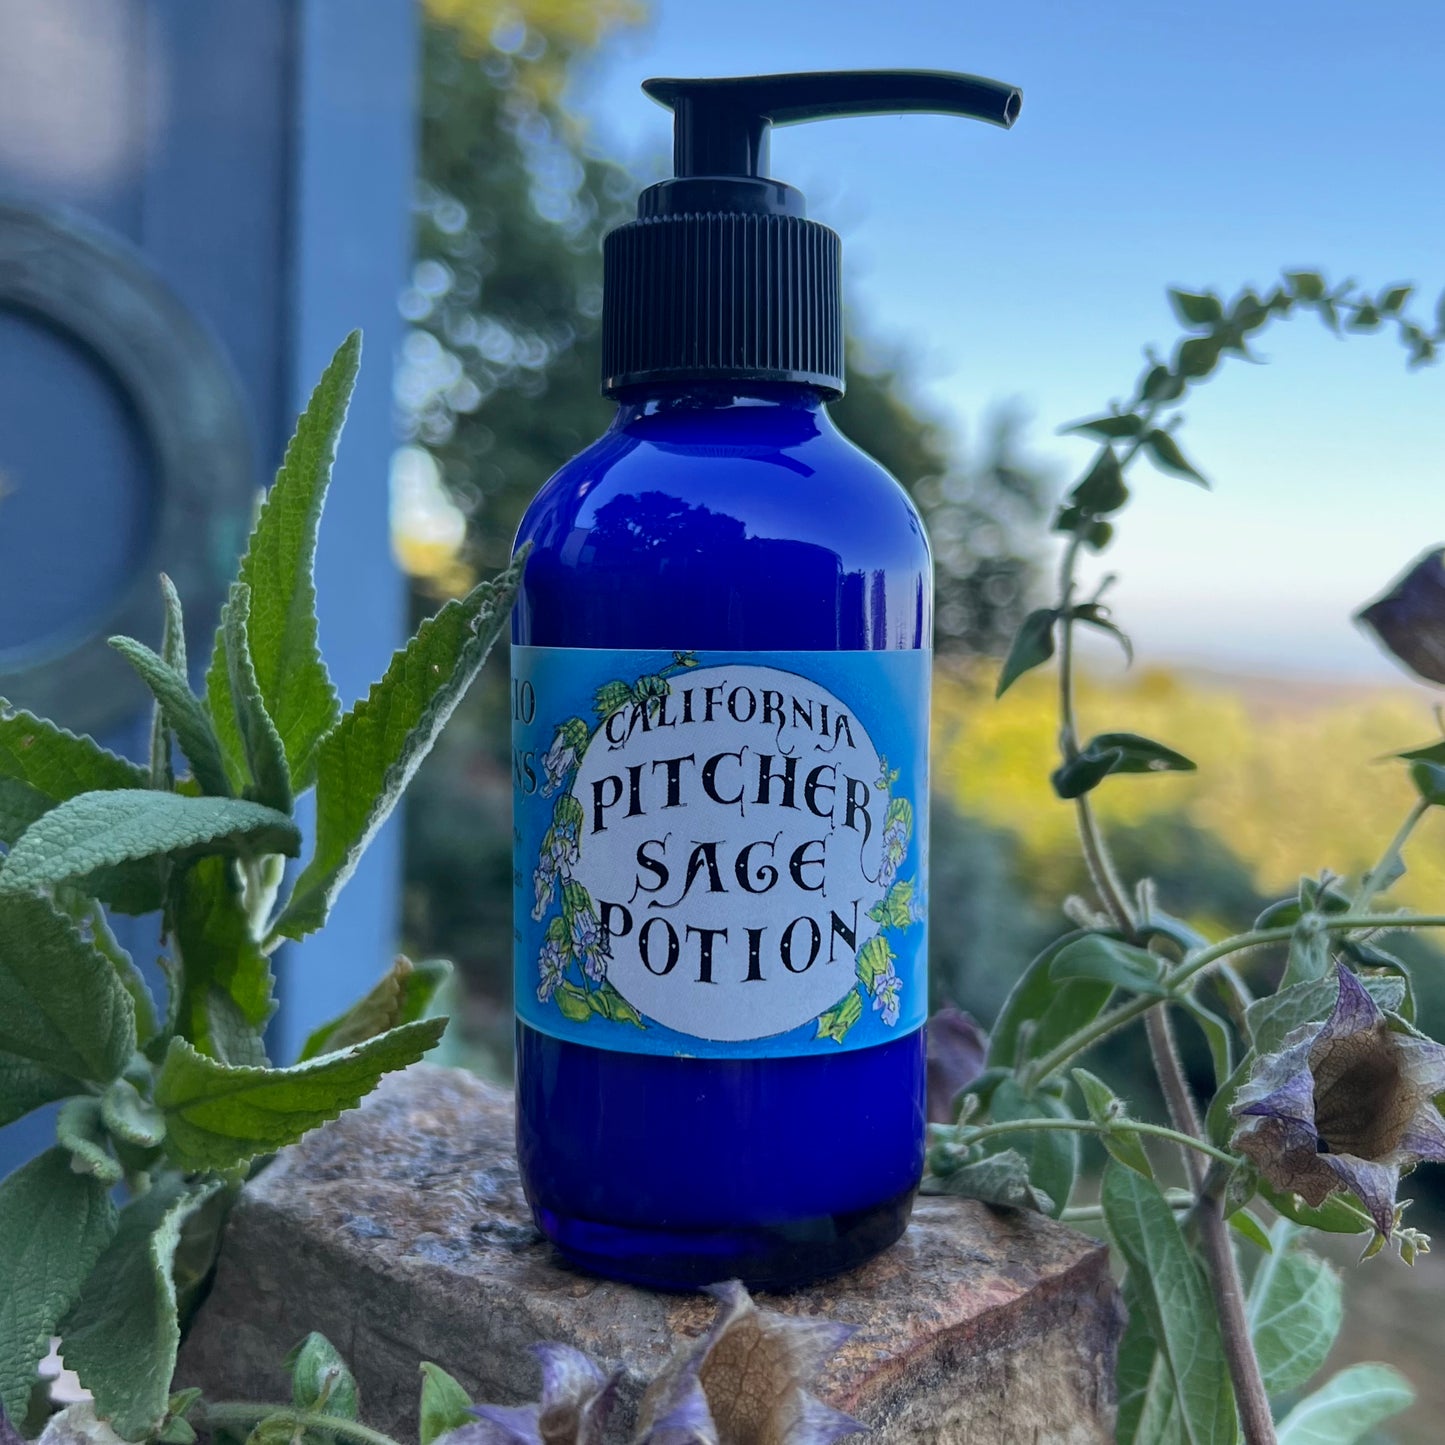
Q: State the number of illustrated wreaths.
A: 1